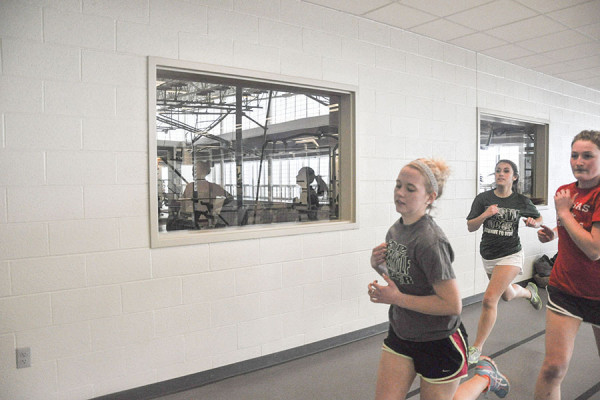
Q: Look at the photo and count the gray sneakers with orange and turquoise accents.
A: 1